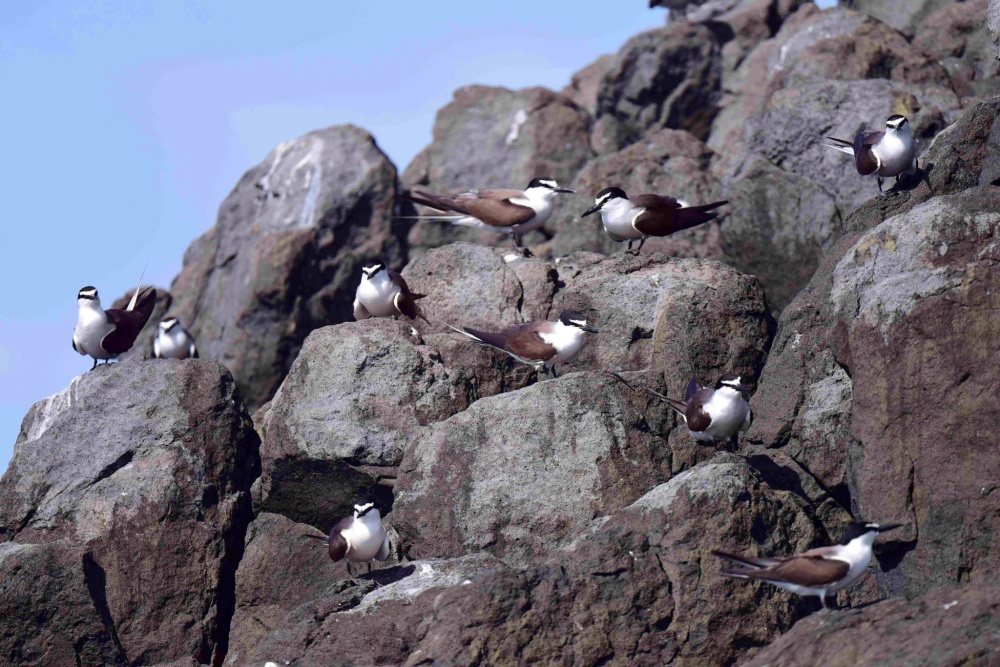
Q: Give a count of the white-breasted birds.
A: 10